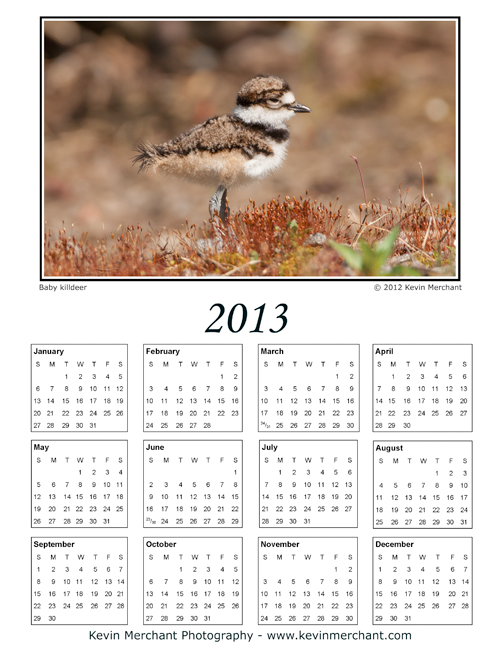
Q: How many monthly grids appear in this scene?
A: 12